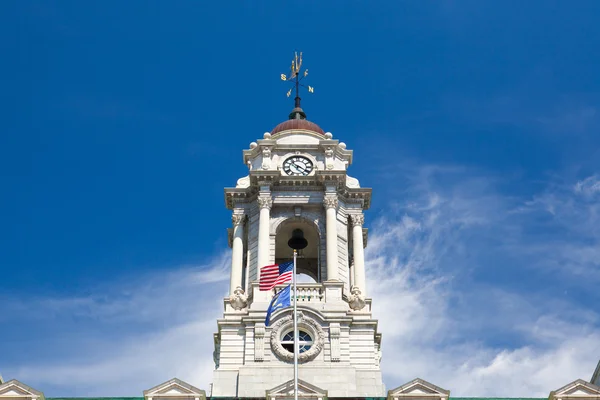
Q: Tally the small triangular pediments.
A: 5